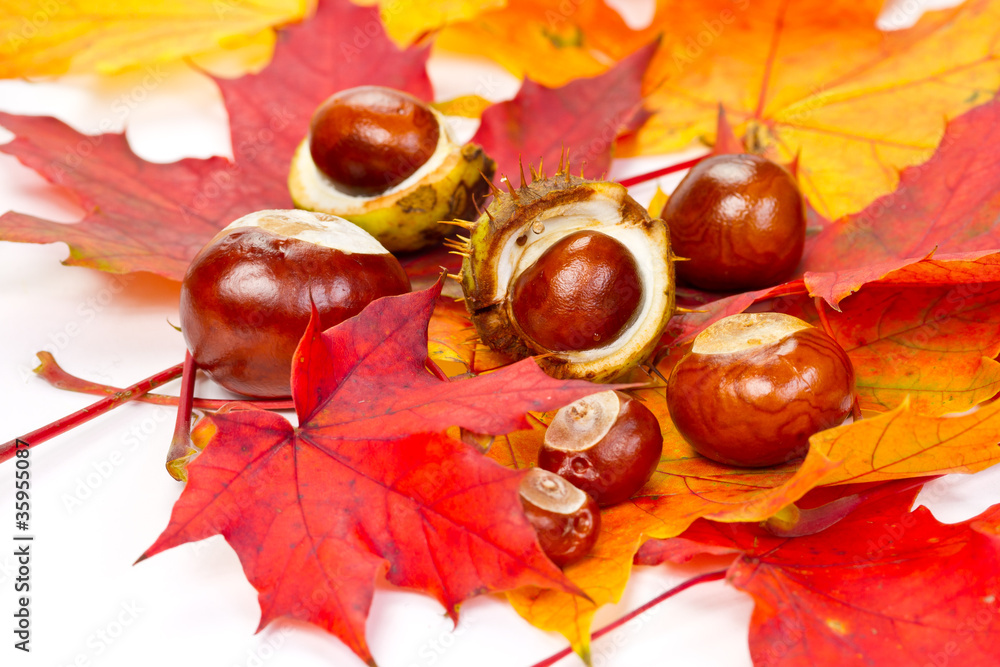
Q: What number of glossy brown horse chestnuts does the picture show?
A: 7